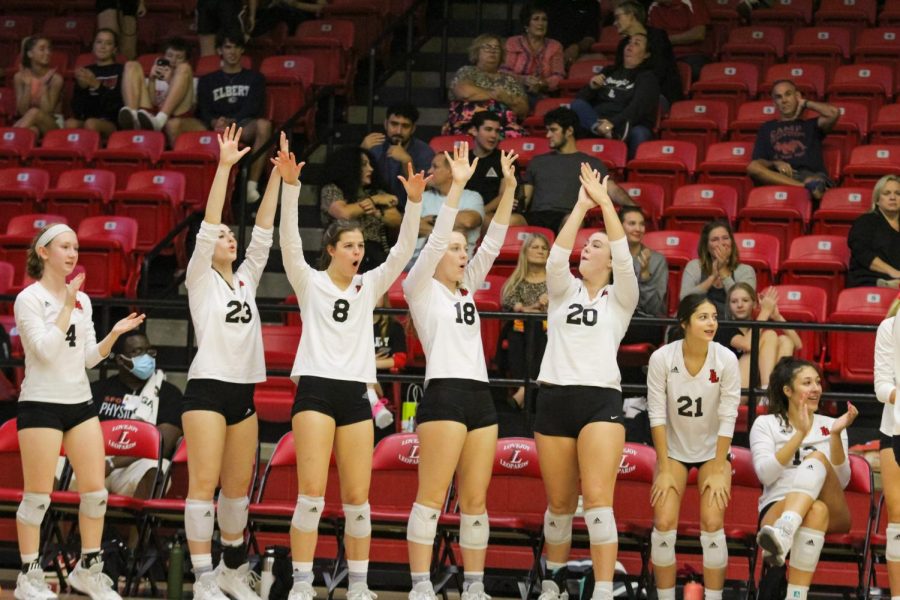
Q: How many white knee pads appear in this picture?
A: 15